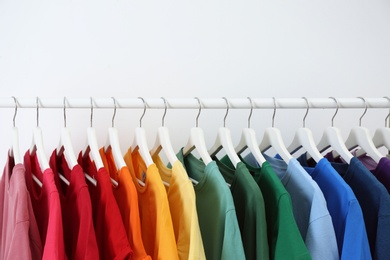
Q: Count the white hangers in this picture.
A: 15